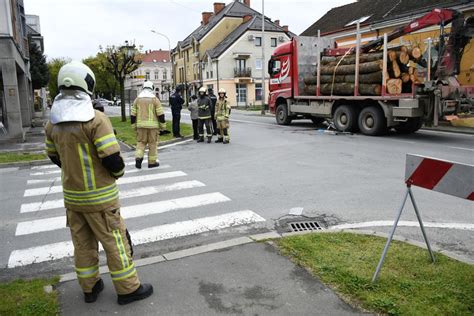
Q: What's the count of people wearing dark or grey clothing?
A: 4